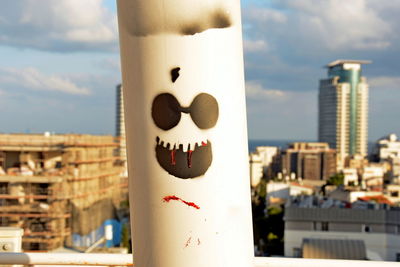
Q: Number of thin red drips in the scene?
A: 2